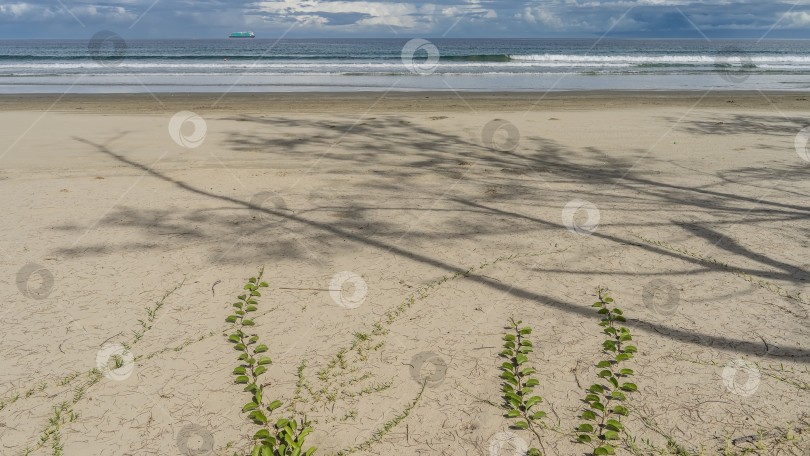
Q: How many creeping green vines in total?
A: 3